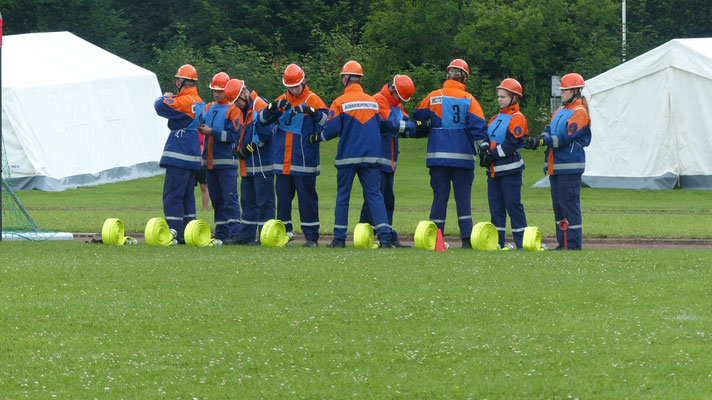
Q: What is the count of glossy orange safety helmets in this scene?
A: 9